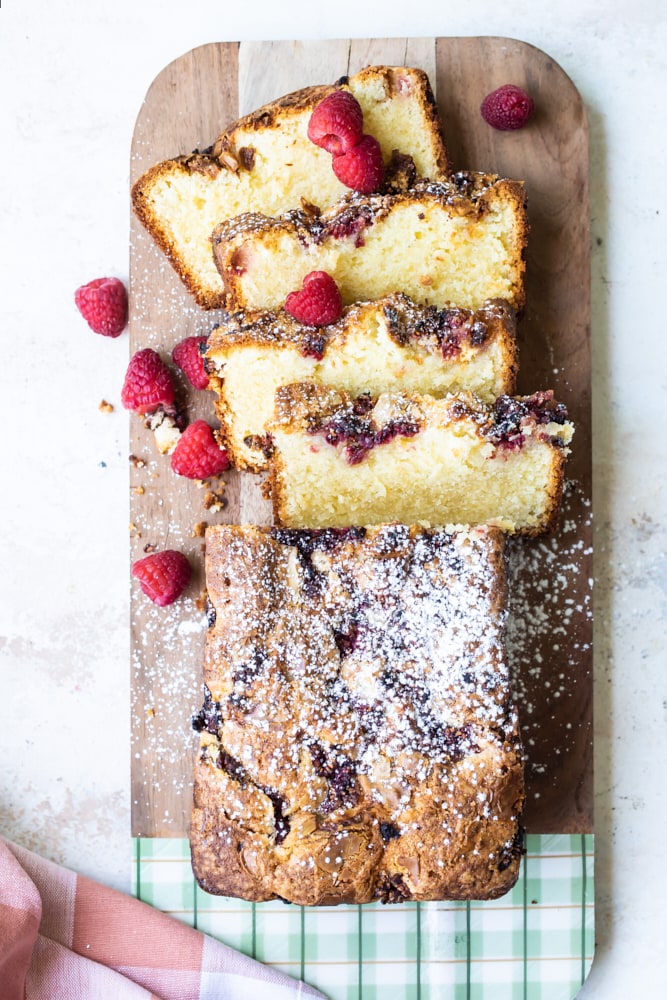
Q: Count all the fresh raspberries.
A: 9